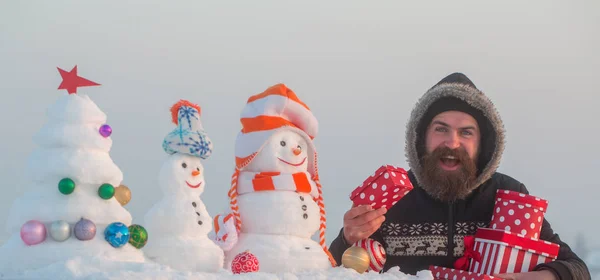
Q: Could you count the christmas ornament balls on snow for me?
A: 12